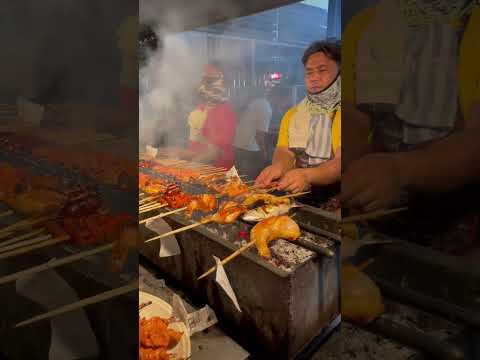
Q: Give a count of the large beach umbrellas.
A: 0